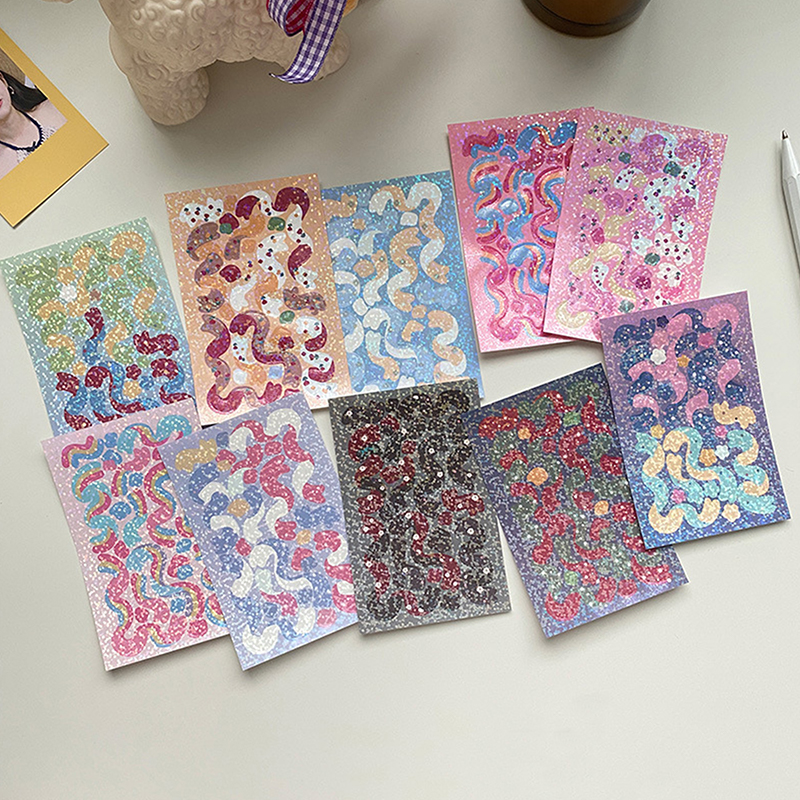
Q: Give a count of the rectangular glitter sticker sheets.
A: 10